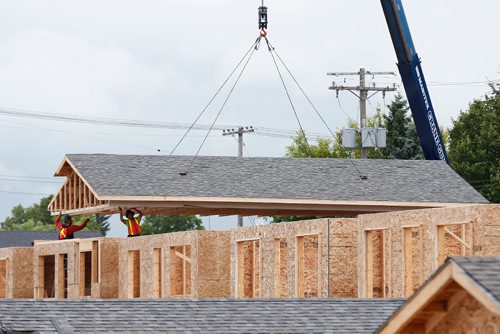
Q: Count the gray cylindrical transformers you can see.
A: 3